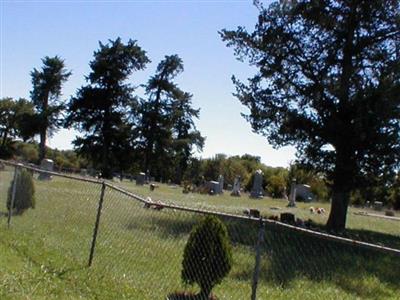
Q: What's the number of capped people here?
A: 0